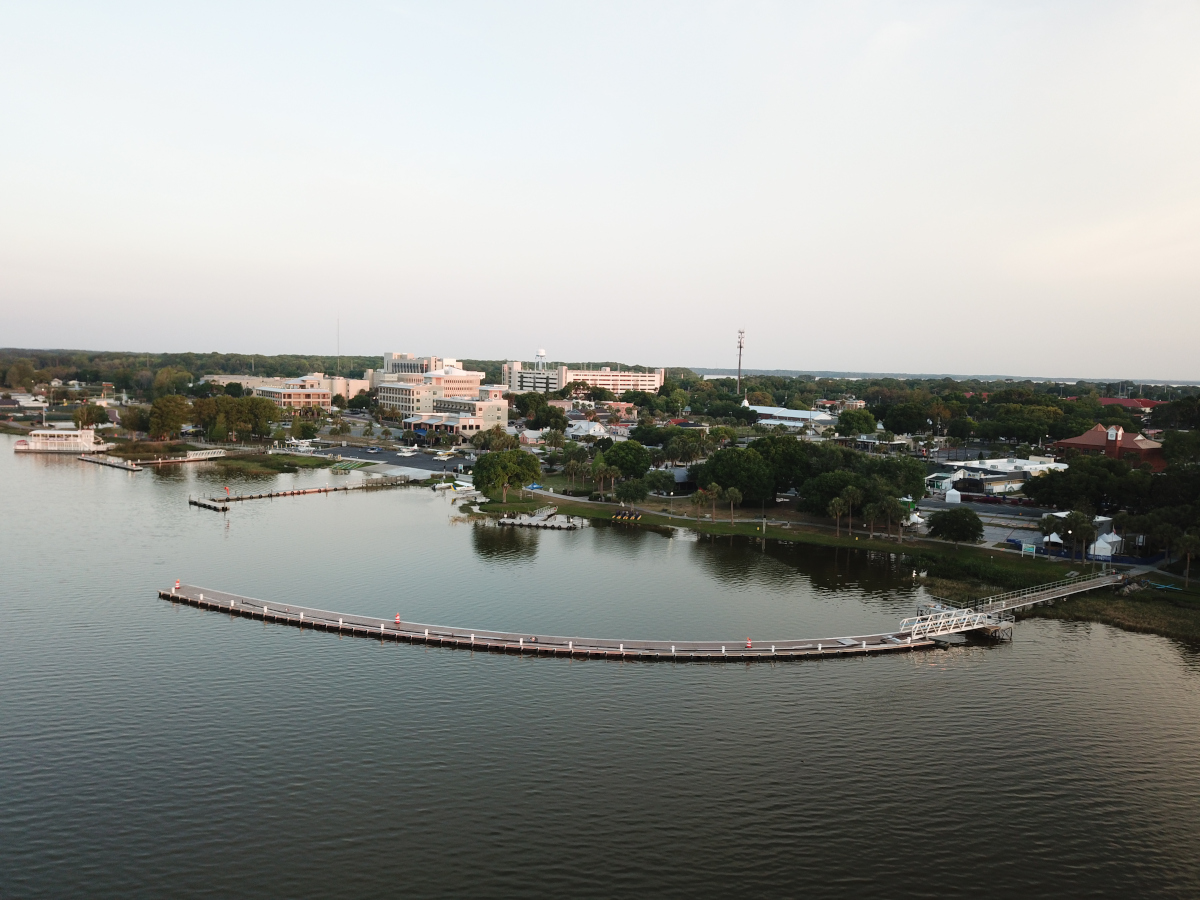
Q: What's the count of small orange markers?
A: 3